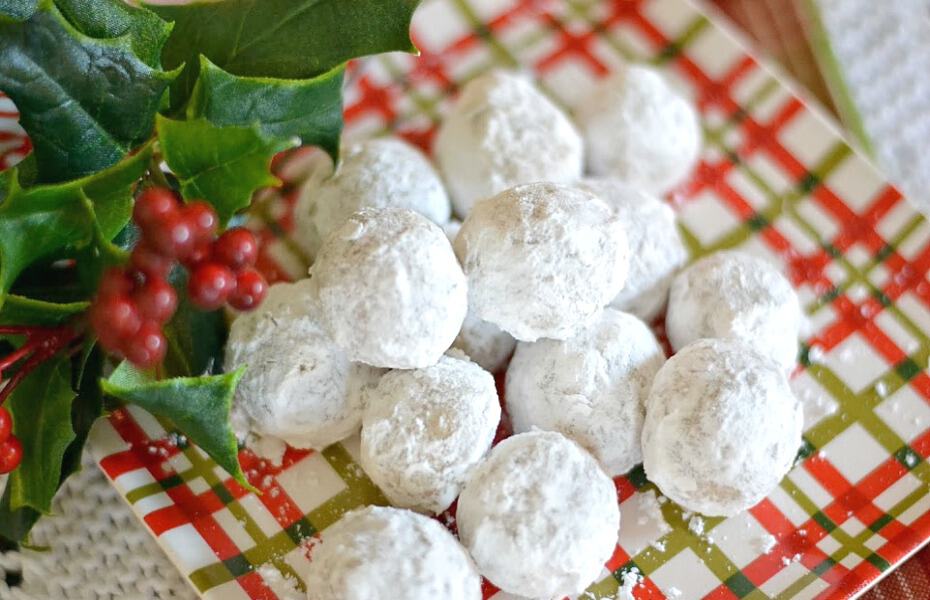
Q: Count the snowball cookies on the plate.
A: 14